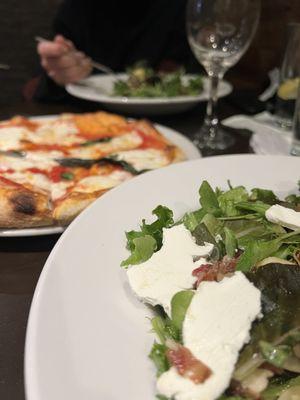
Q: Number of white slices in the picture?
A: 3